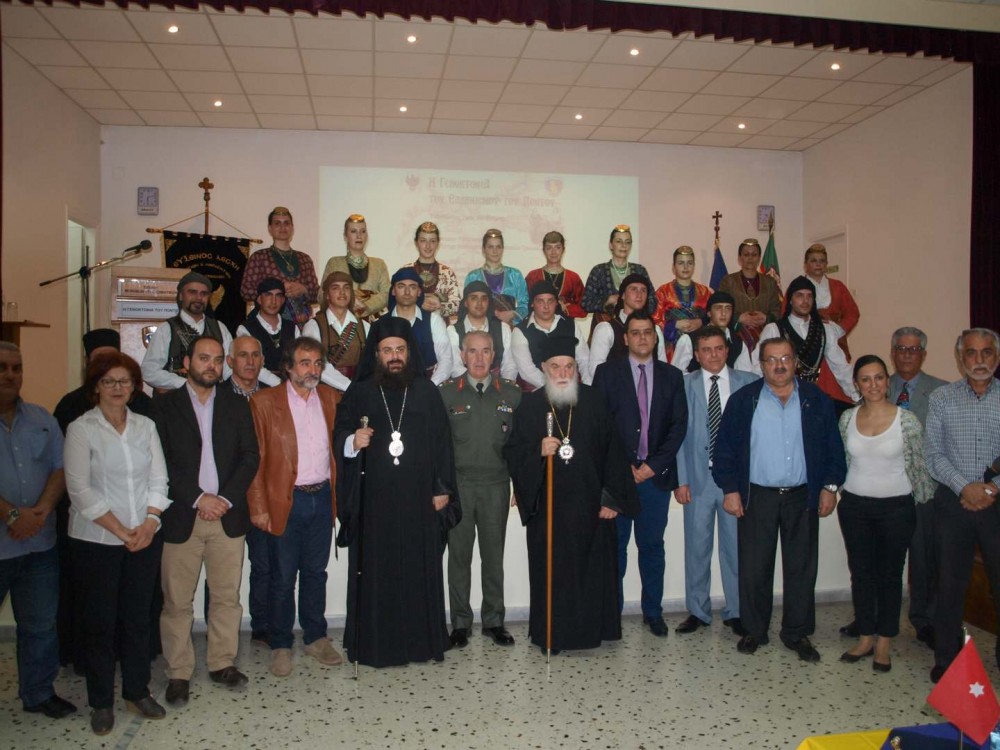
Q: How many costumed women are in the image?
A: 9